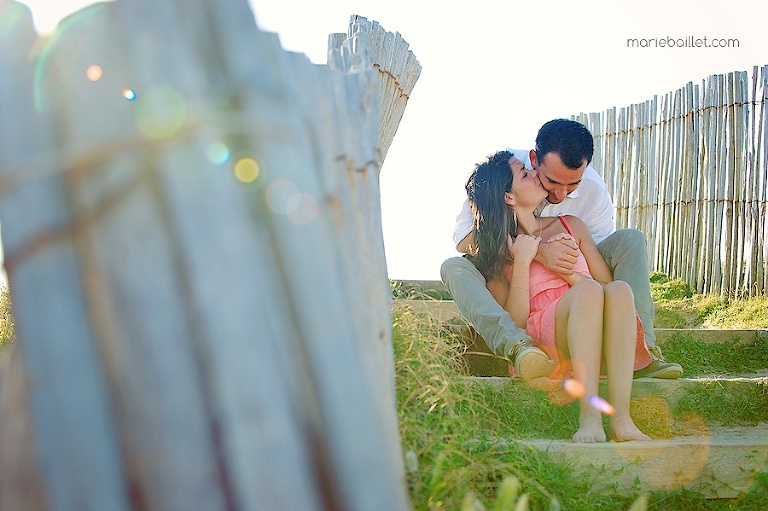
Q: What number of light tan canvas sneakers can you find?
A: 2